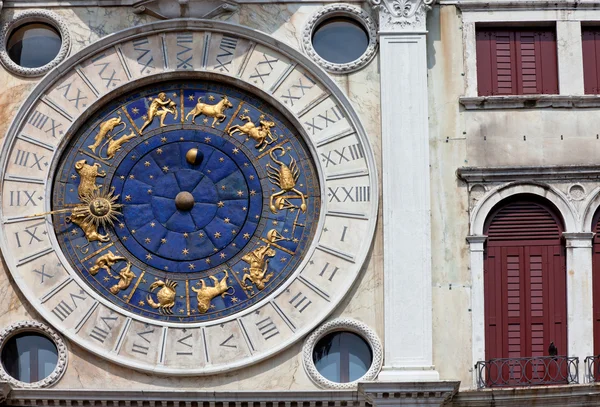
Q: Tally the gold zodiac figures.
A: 12